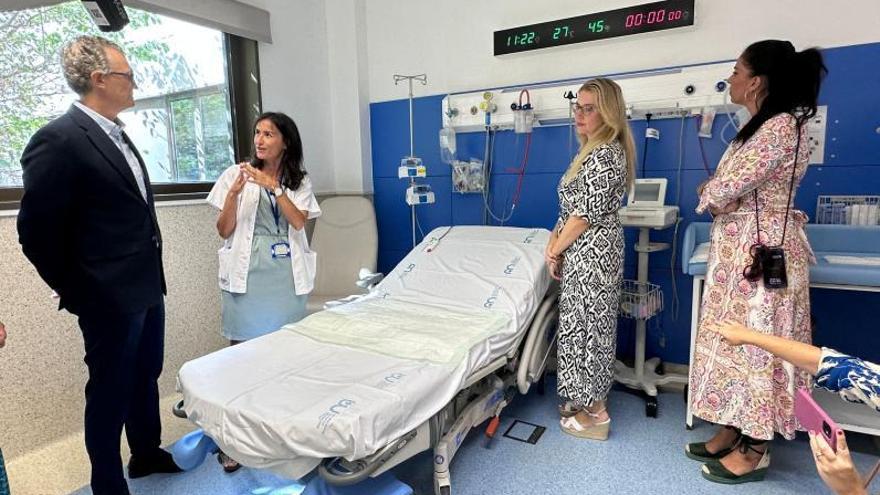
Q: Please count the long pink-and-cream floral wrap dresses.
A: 1